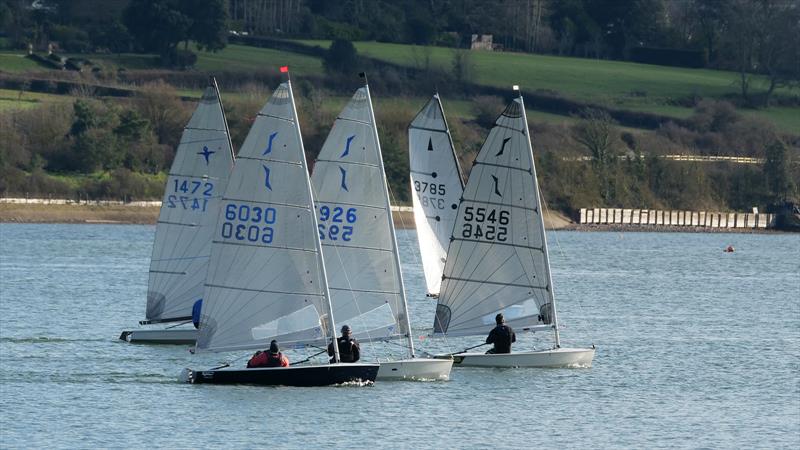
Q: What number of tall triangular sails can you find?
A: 5